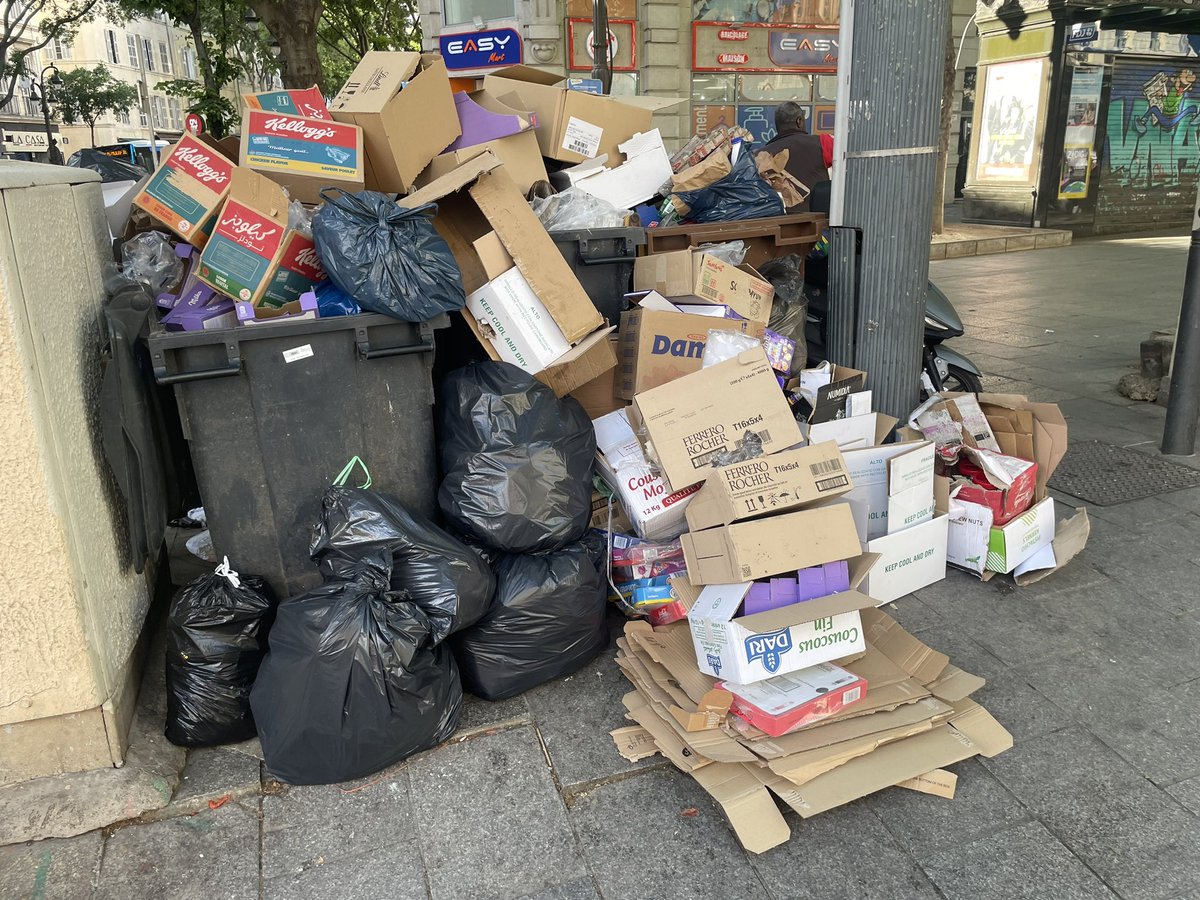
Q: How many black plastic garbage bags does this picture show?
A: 5